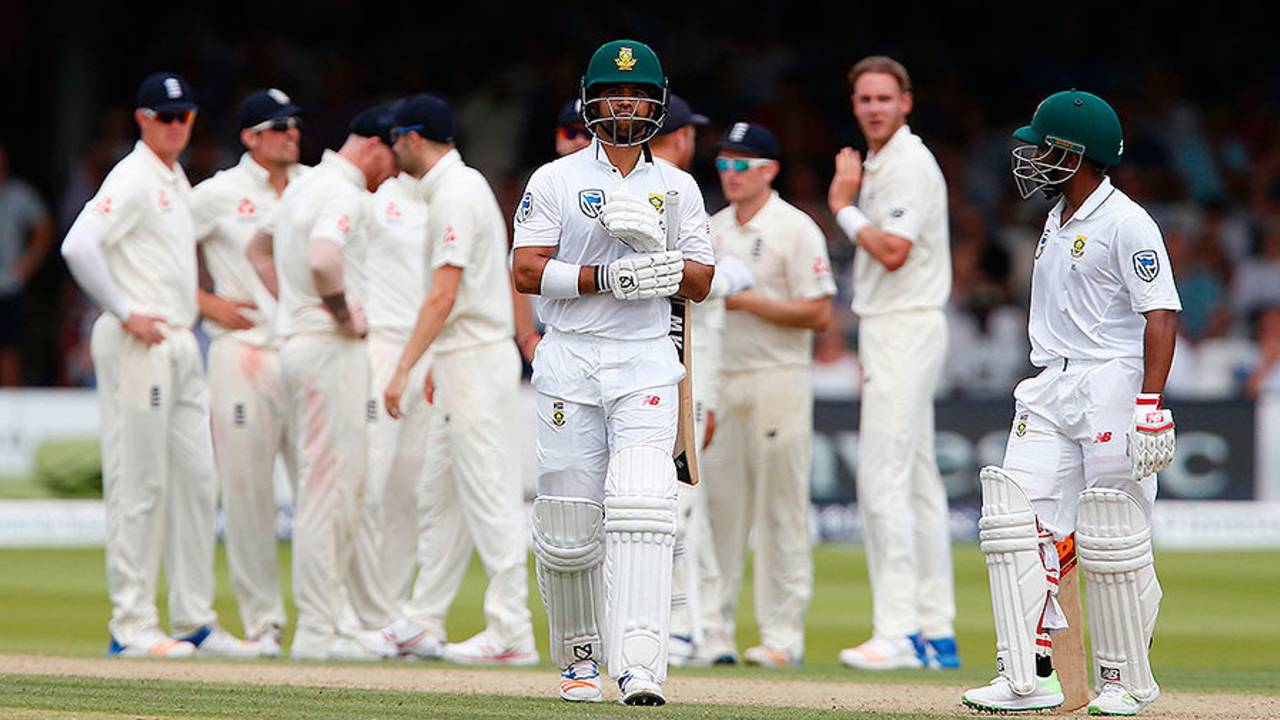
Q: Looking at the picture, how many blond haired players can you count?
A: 1